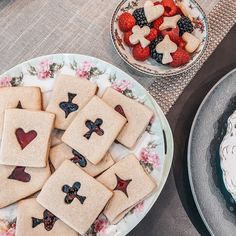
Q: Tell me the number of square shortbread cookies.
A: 10